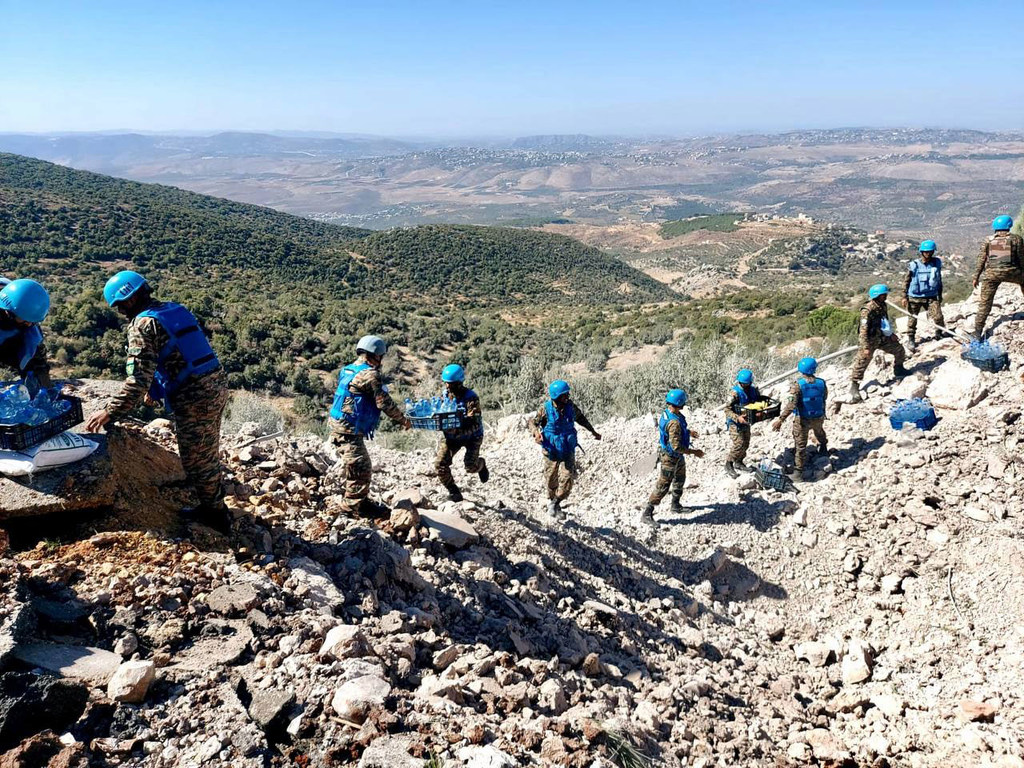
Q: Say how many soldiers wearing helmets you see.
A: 11